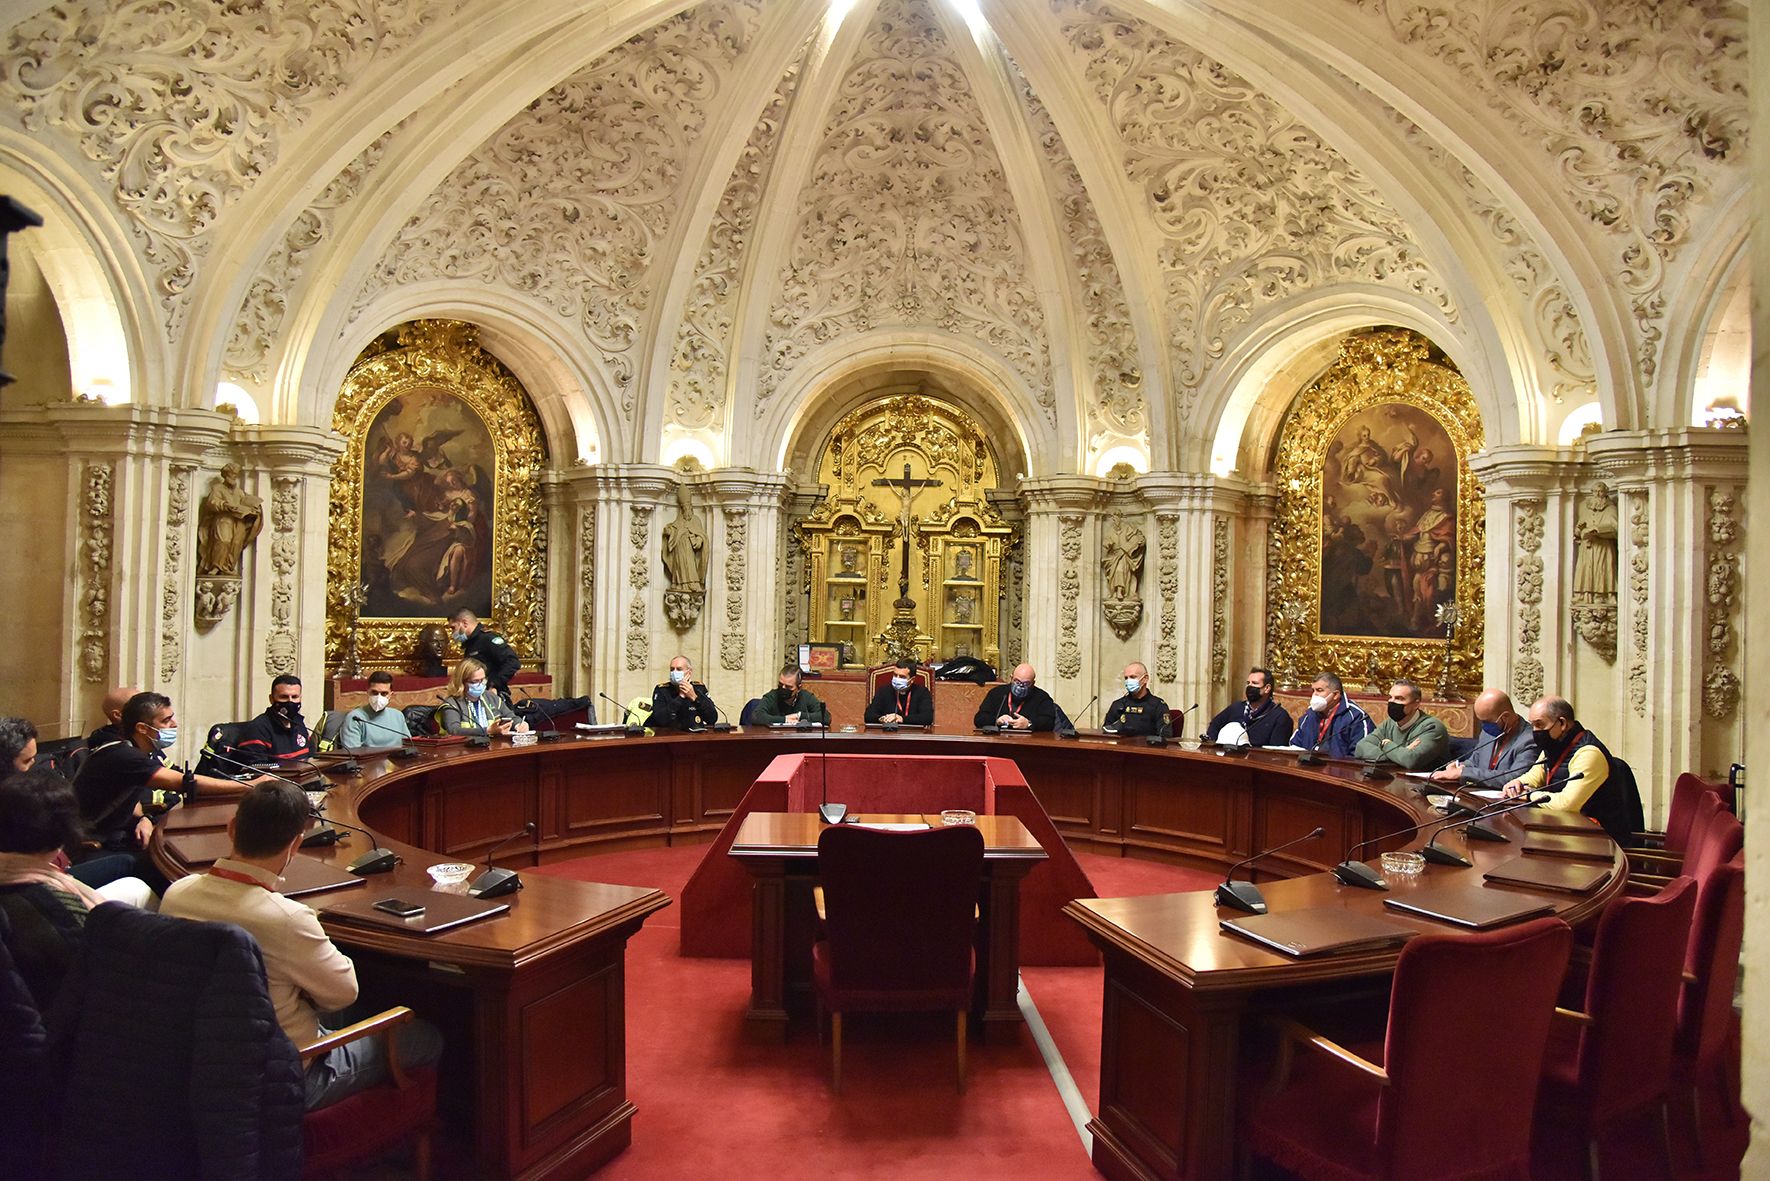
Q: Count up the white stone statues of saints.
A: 4